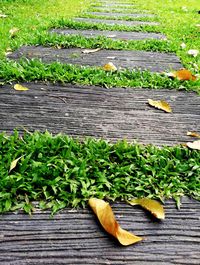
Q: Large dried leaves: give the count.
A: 2